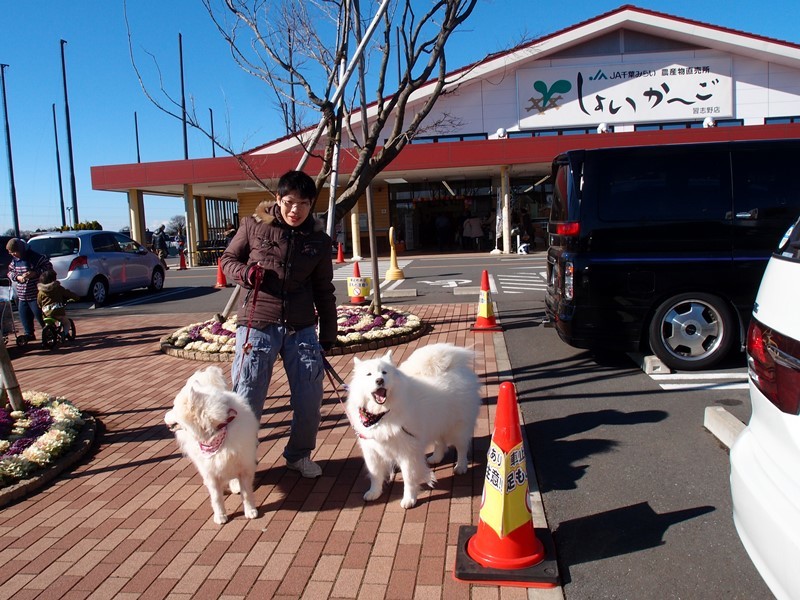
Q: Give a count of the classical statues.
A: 0